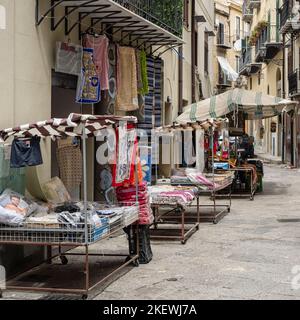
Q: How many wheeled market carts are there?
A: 4